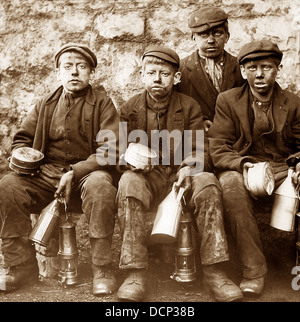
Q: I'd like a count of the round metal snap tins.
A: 3